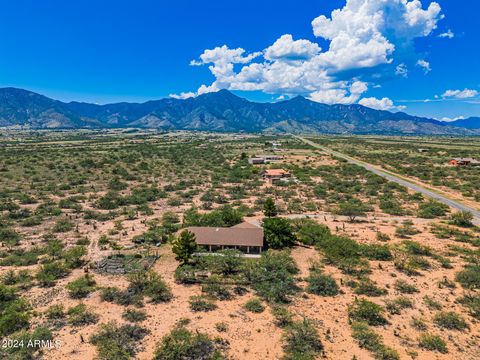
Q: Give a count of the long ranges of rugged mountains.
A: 1